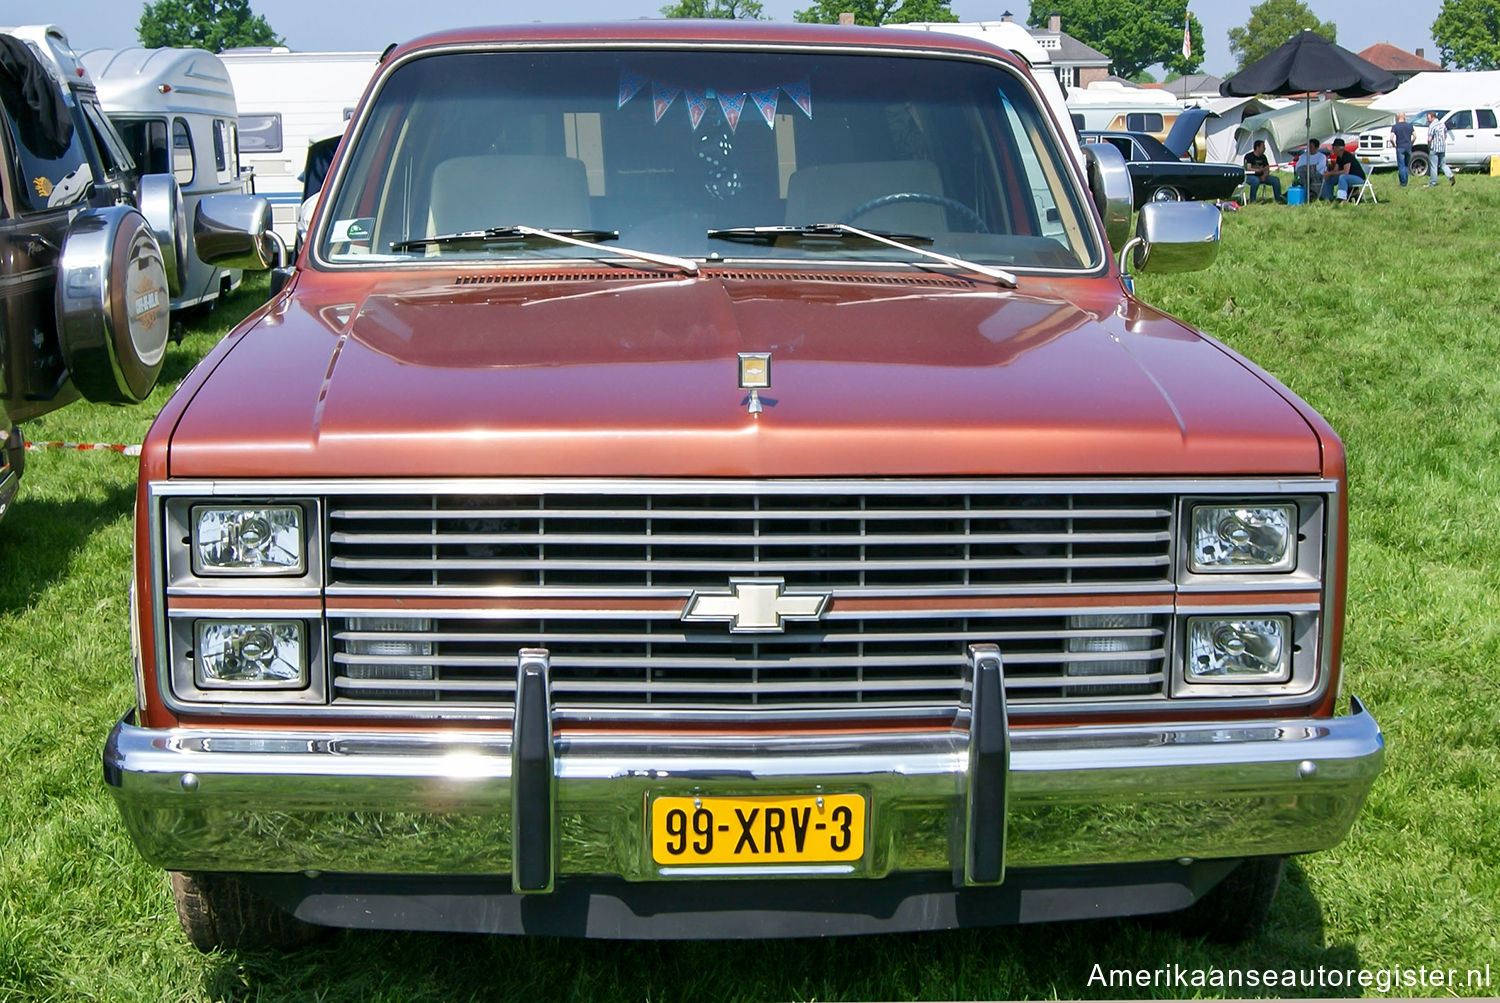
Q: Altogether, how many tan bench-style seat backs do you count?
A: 2